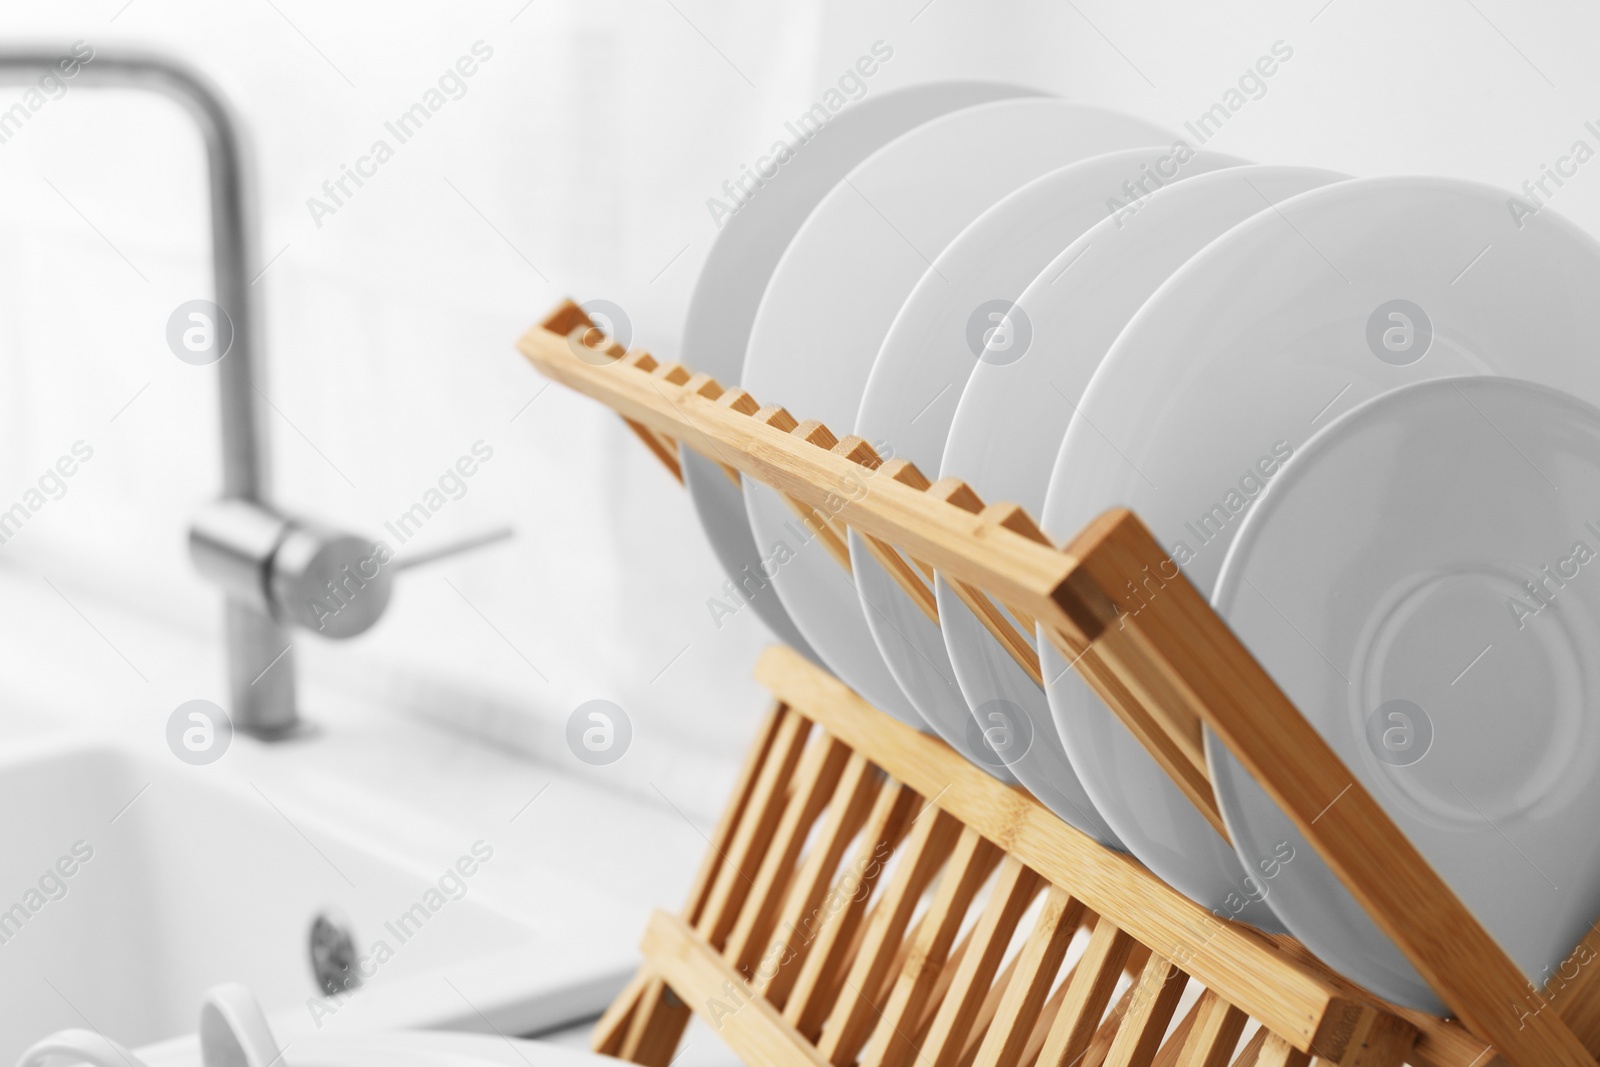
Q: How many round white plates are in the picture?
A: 6